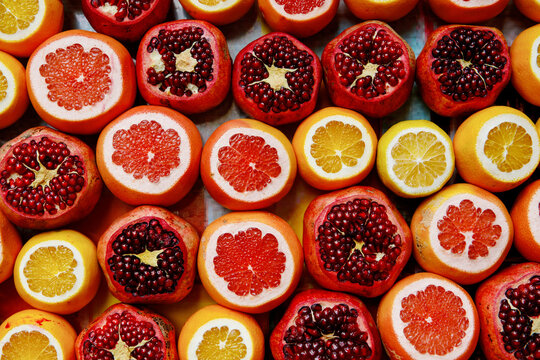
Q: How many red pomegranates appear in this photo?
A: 11